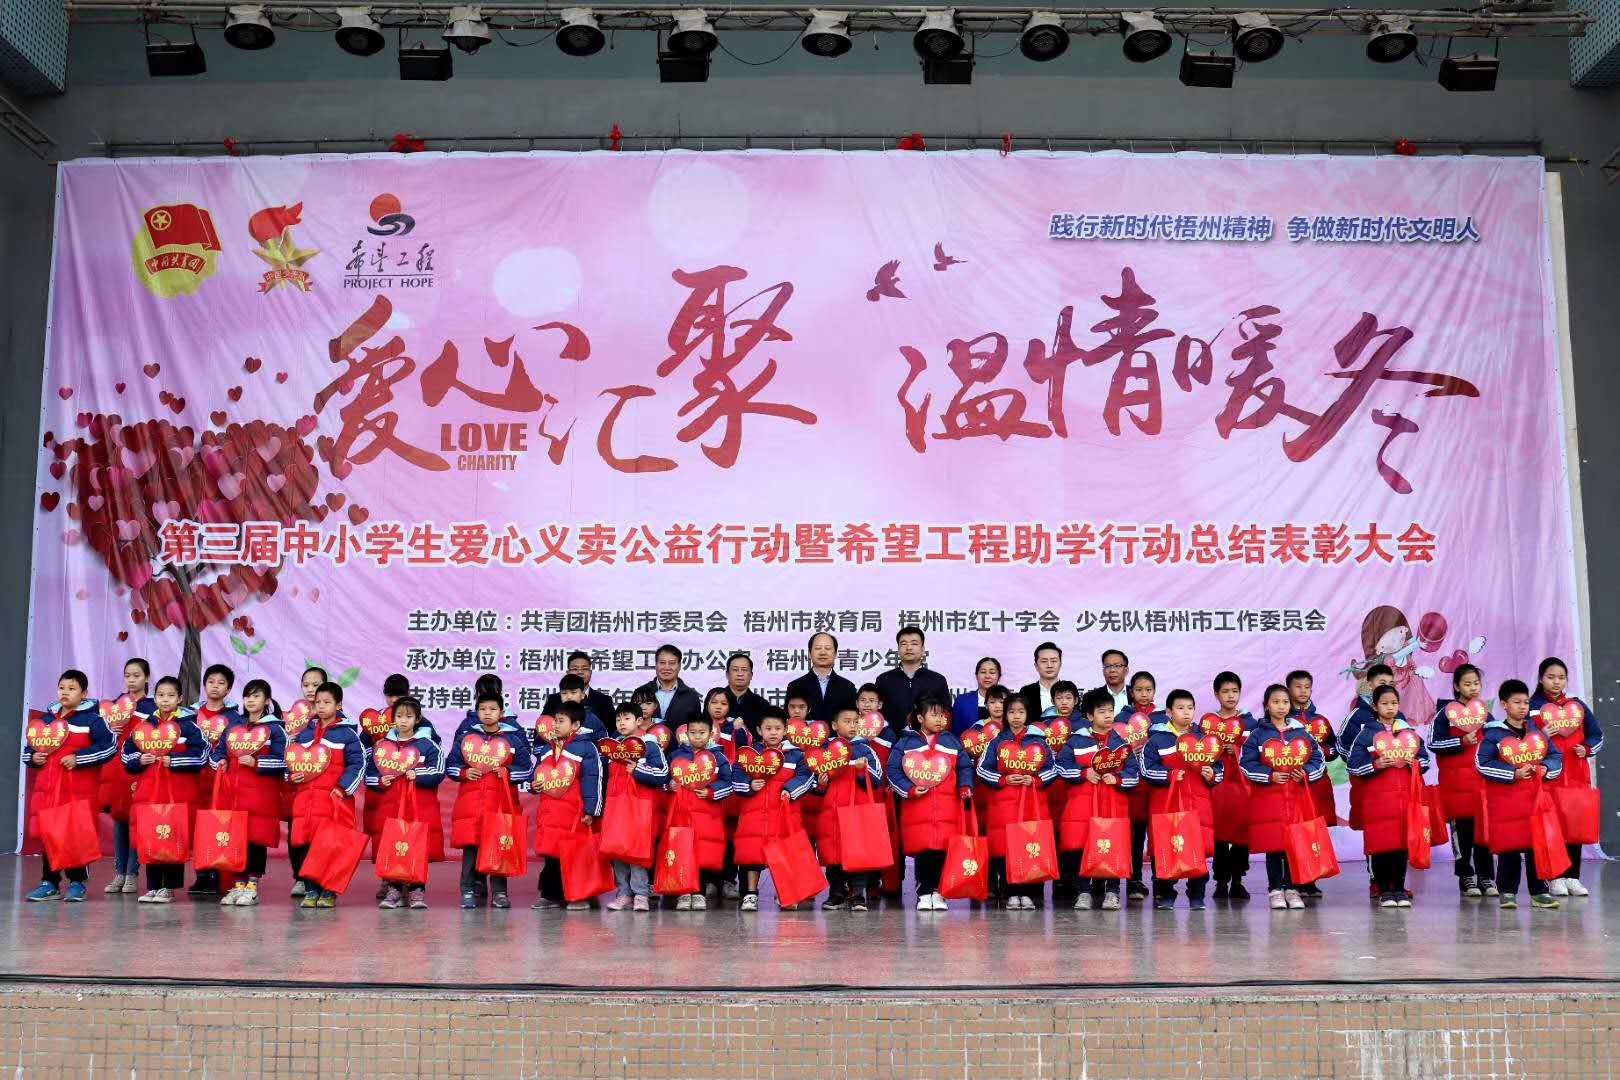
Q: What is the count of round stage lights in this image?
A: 11